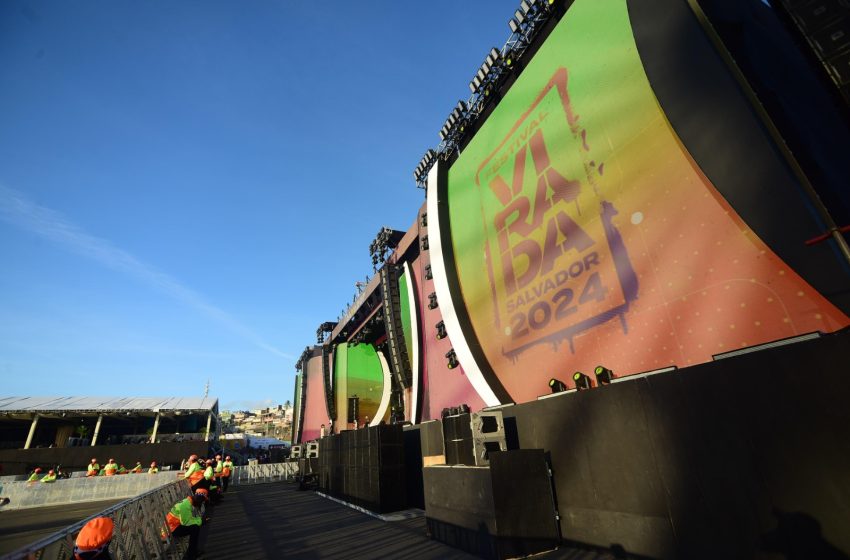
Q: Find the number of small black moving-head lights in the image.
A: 9